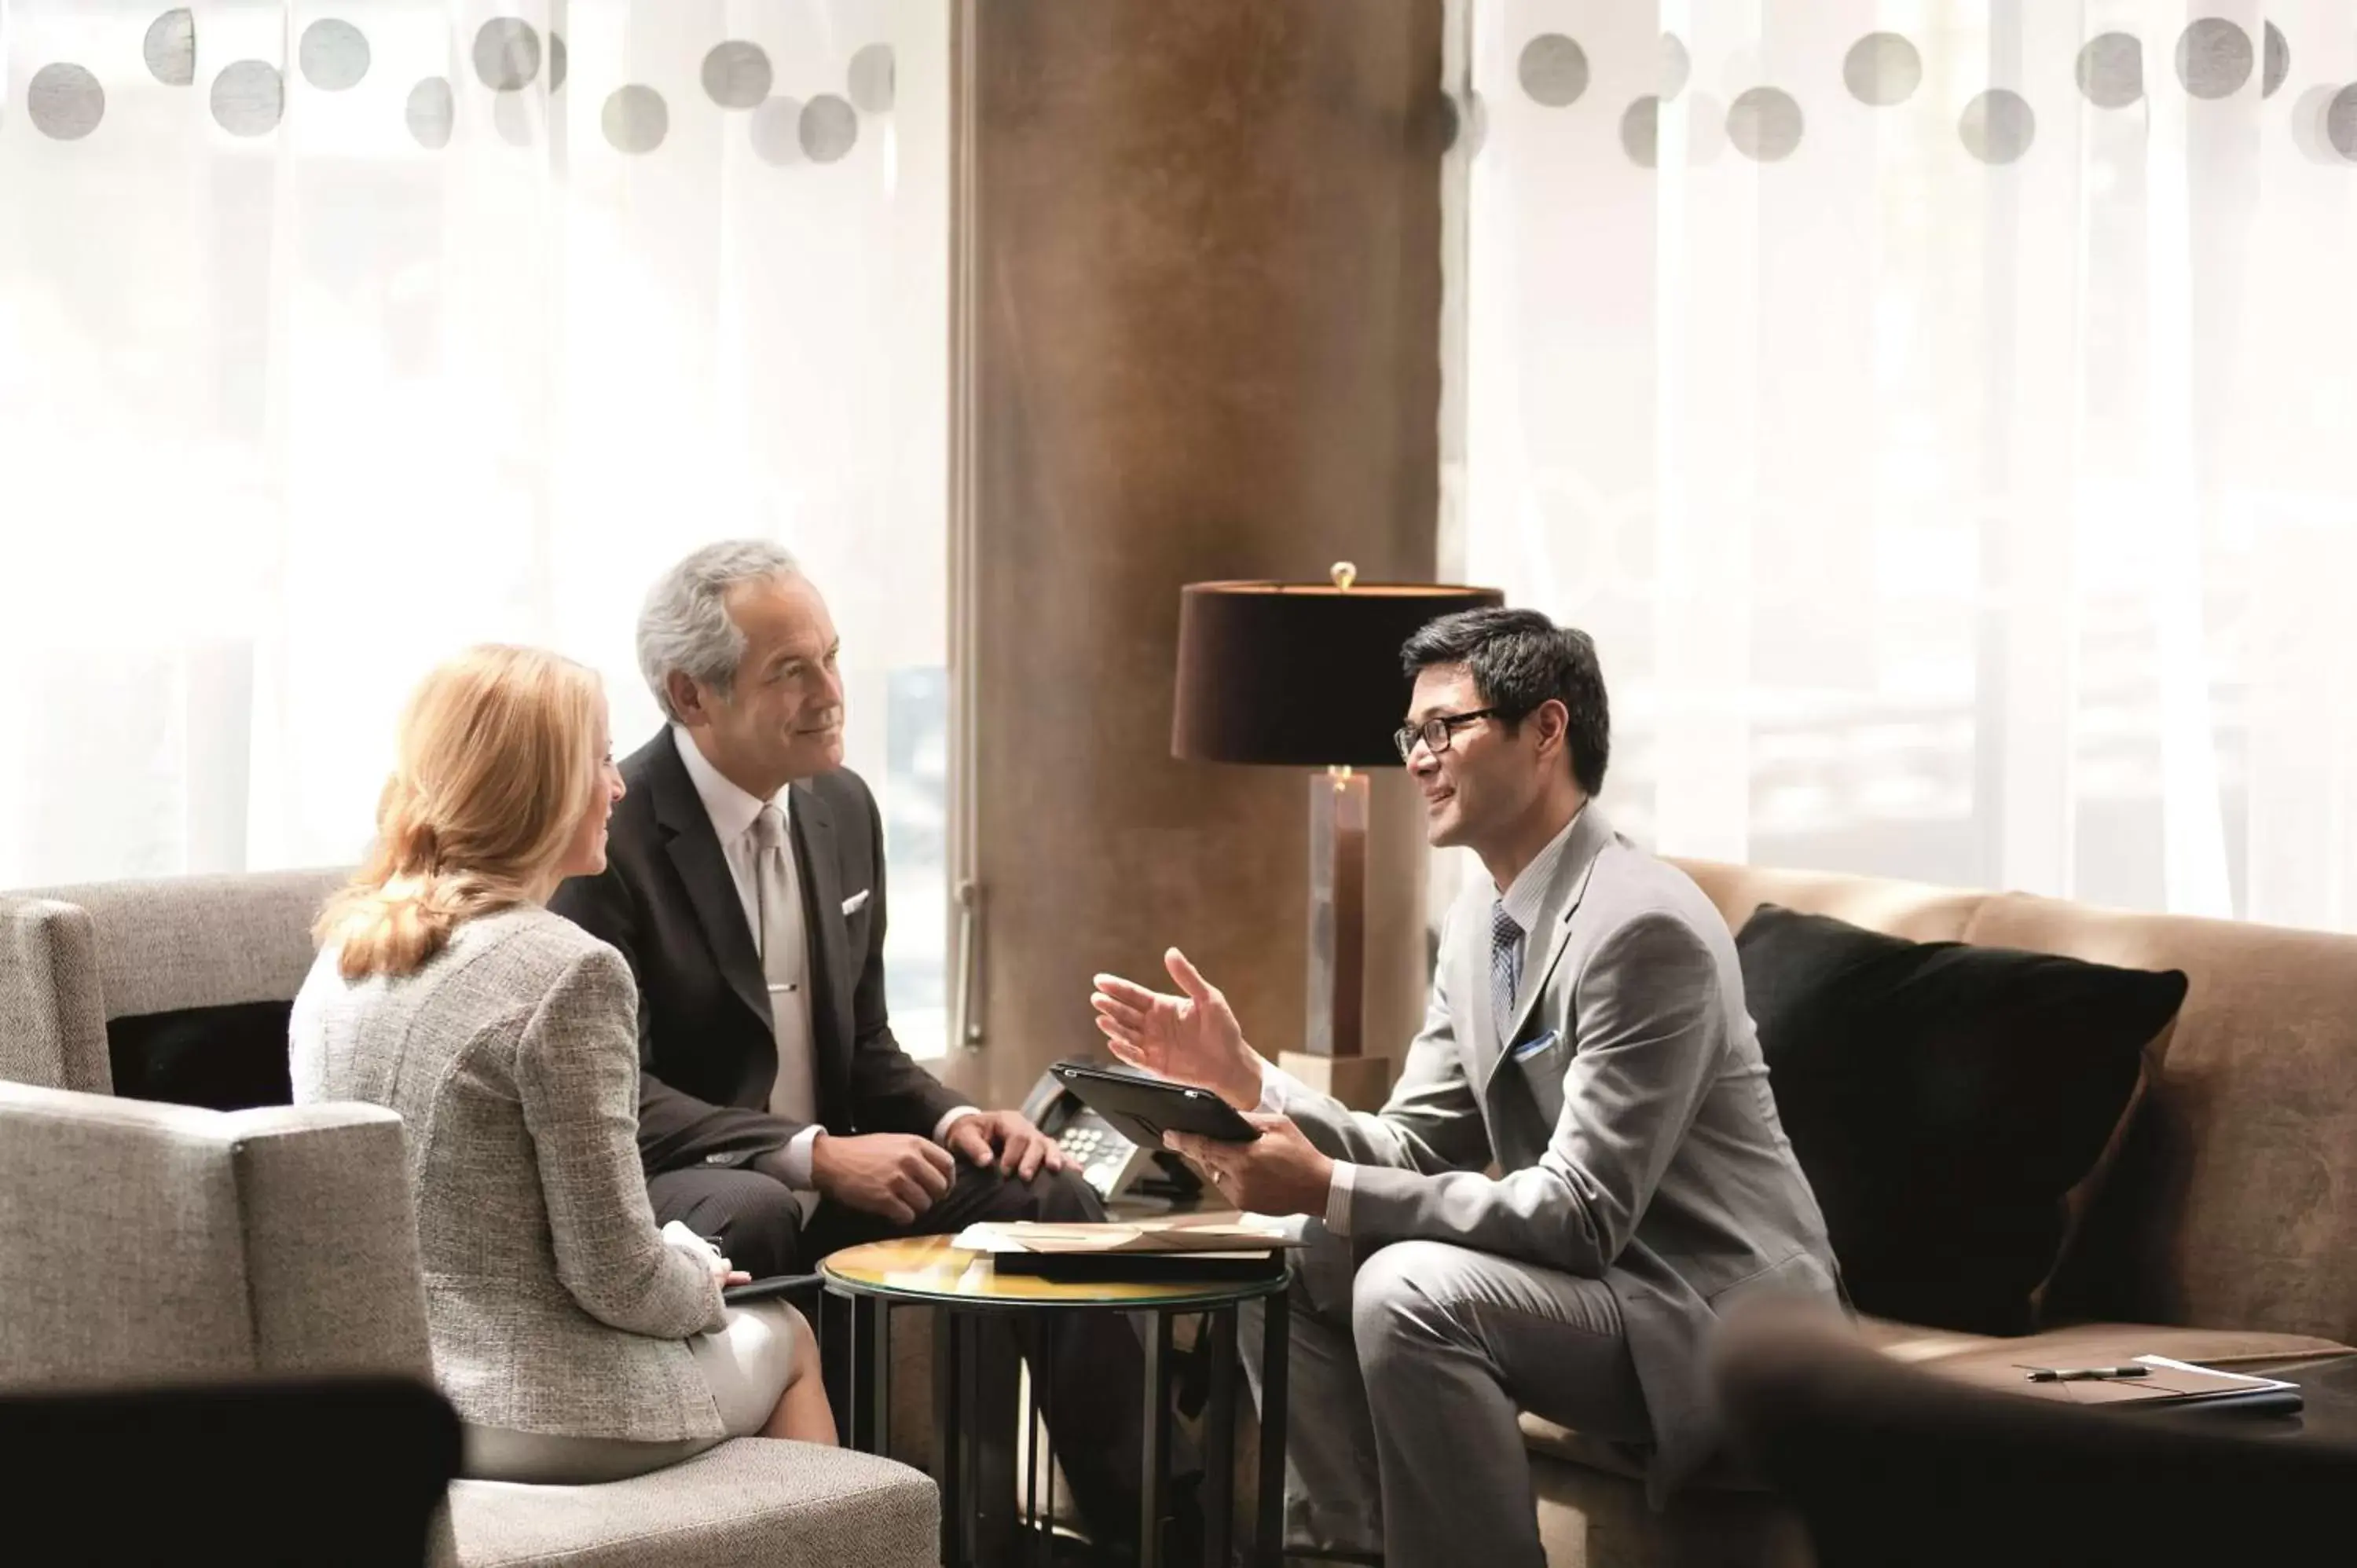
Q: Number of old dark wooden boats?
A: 0